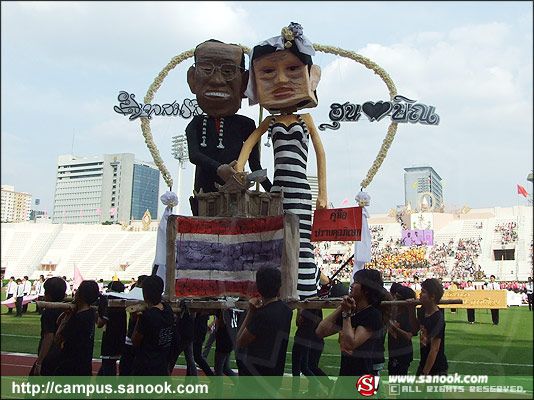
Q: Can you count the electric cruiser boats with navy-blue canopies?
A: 0